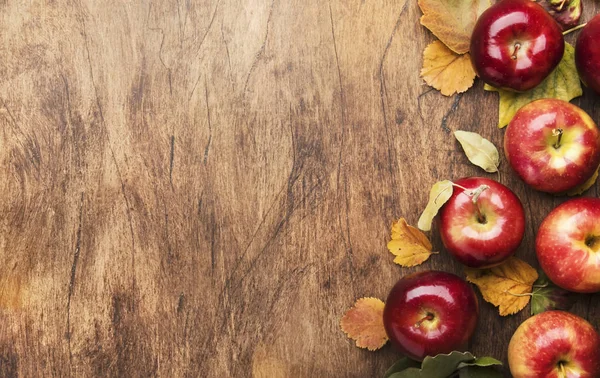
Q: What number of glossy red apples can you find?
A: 7